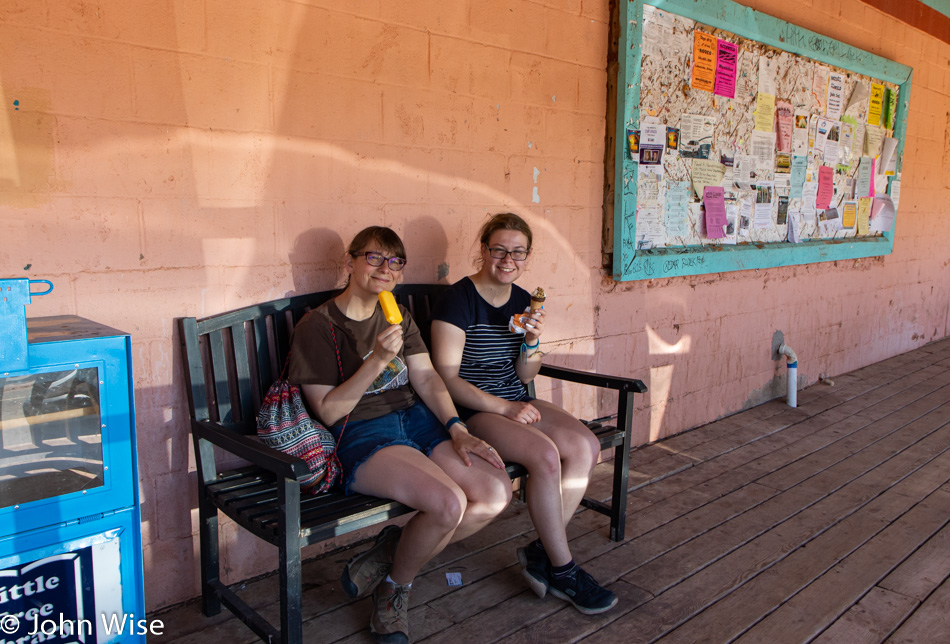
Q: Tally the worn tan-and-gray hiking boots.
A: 2